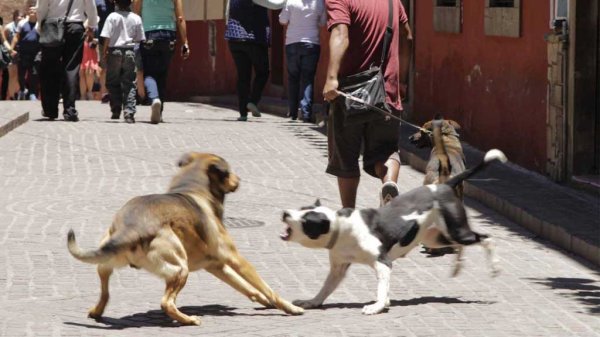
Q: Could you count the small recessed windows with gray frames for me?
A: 2